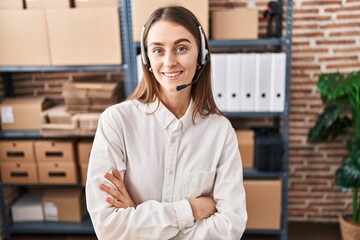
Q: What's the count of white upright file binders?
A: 5